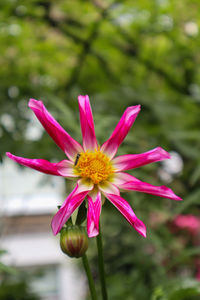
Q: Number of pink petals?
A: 9